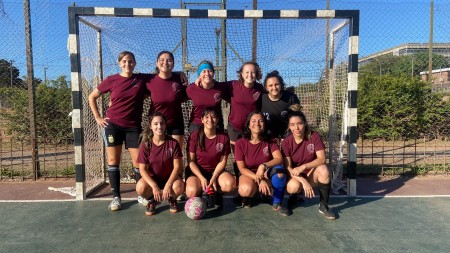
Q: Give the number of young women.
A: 9